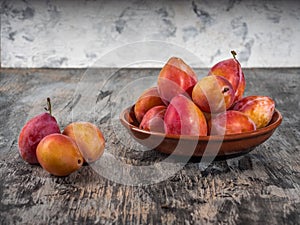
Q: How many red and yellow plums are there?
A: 11